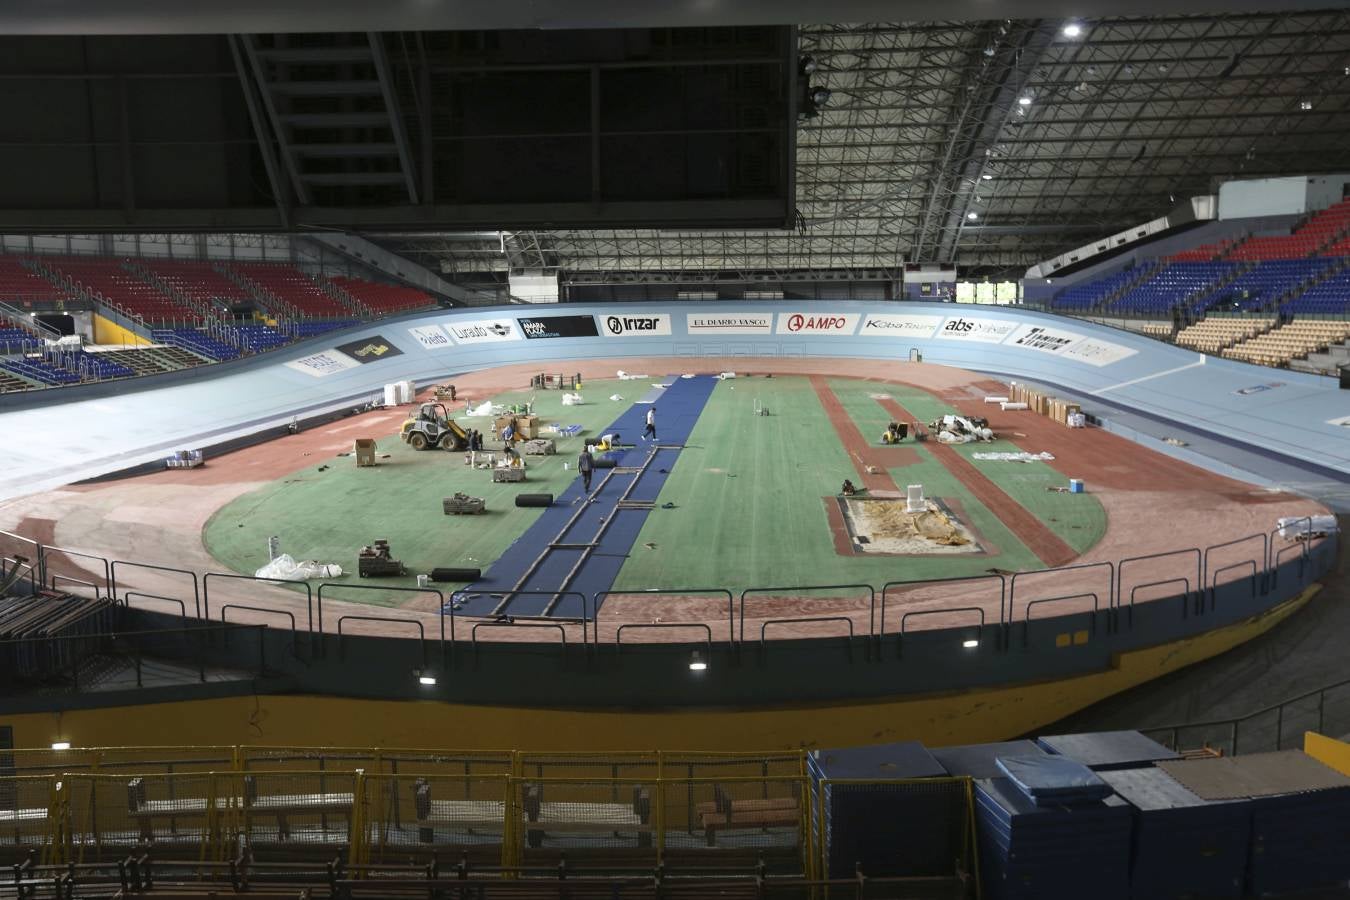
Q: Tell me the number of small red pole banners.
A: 0